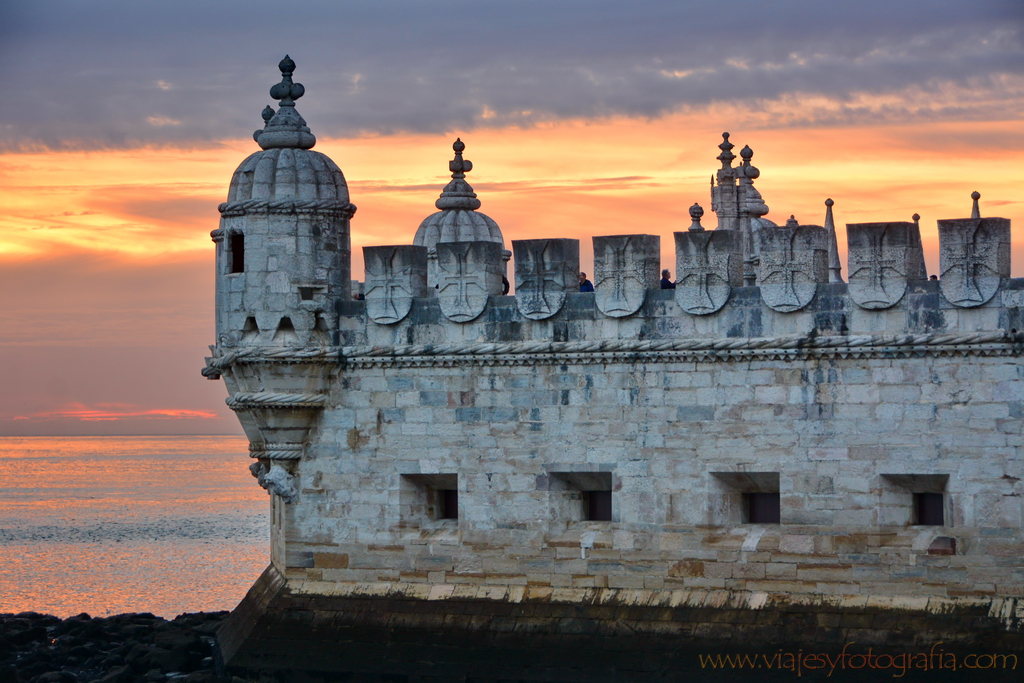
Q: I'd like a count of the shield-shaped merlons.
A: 8